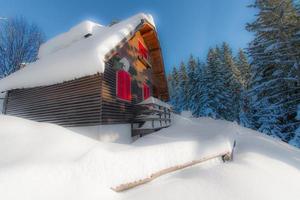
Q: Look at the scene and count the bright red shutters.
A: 3